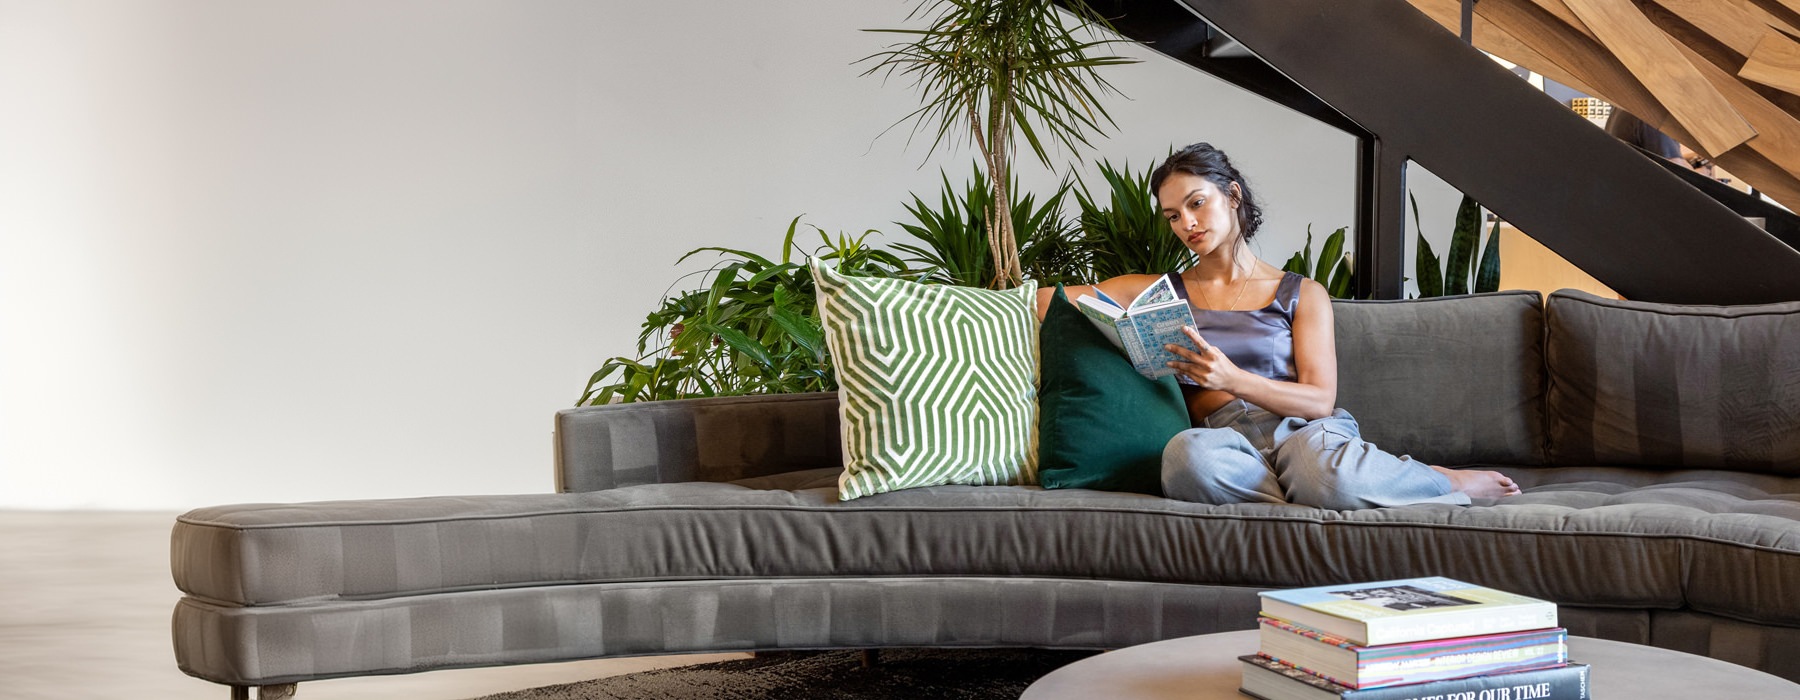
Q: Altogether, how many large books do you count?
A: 3